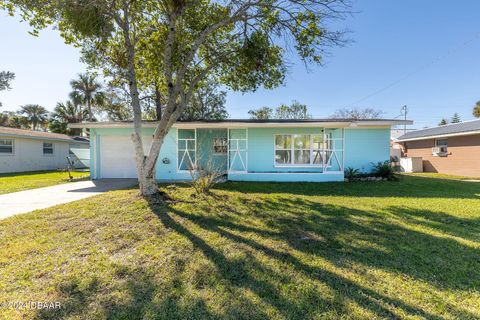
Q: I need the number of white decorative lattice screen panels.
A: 3